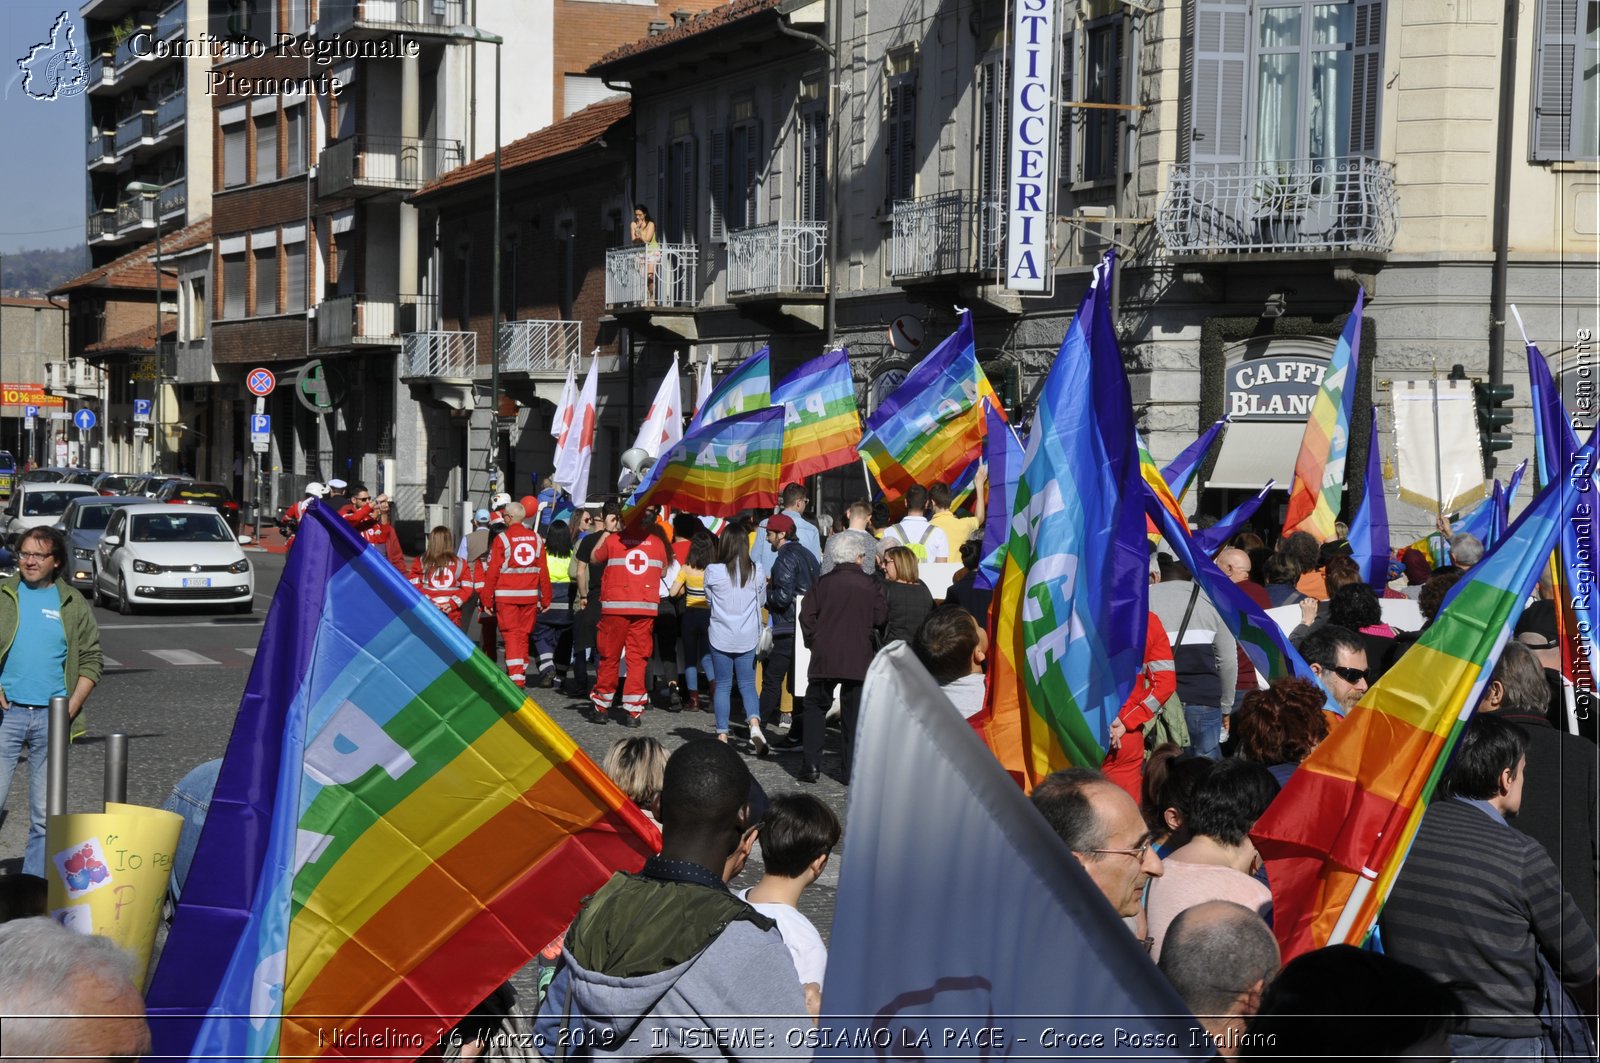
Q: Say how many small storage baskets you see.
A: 0